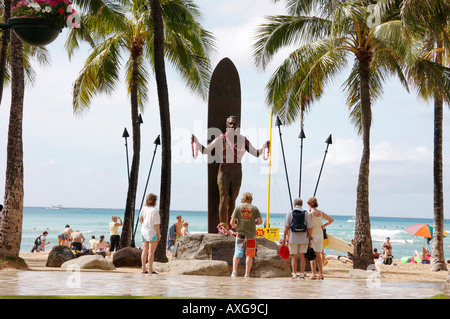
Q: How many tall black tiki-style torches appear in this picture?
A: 6